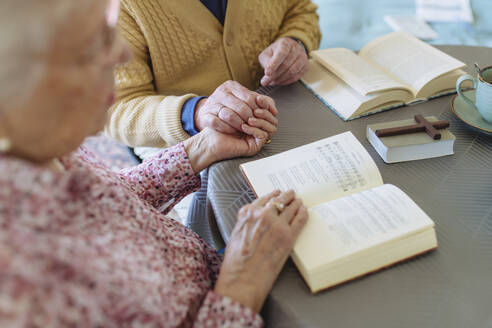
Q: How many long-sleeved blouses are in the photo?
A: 1